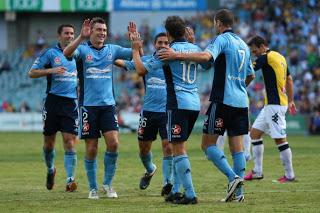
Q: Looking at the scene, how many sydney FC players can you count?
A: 5